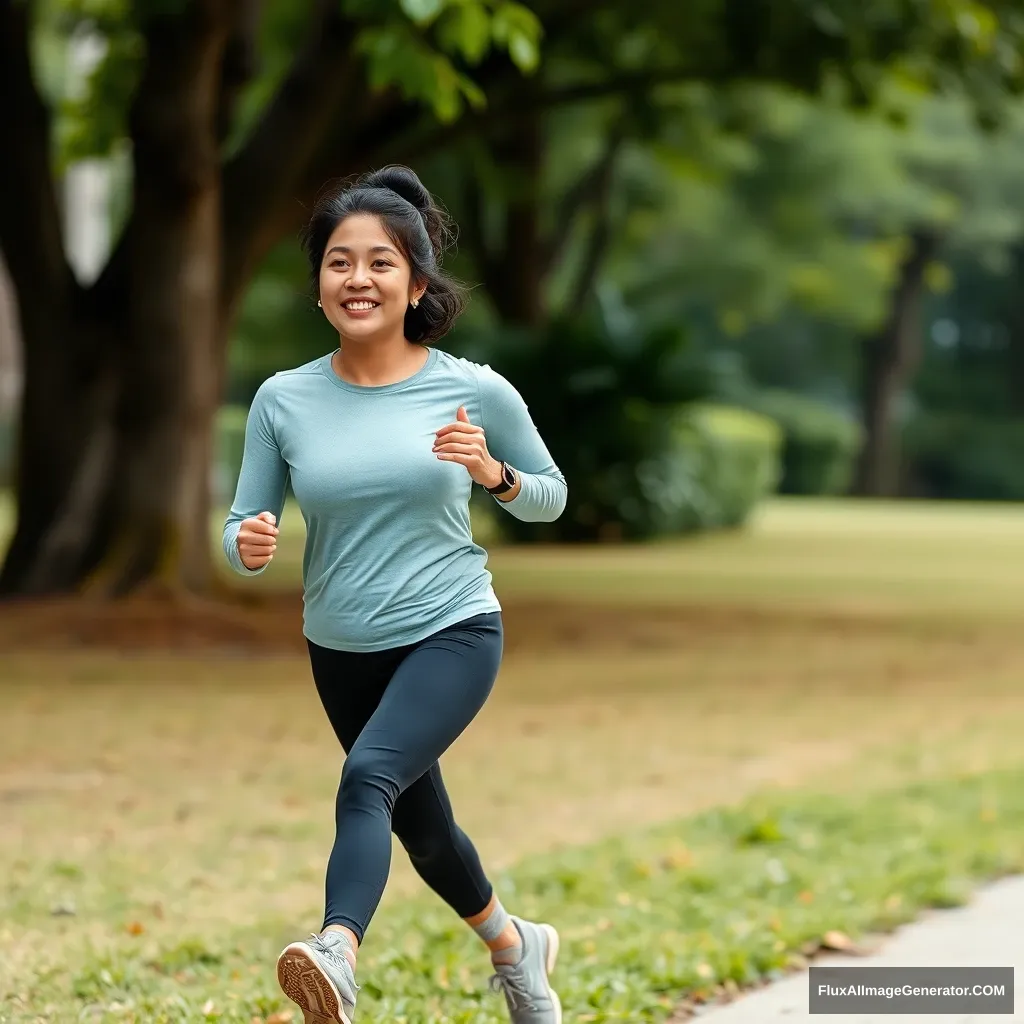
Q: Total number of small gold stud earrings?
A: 2